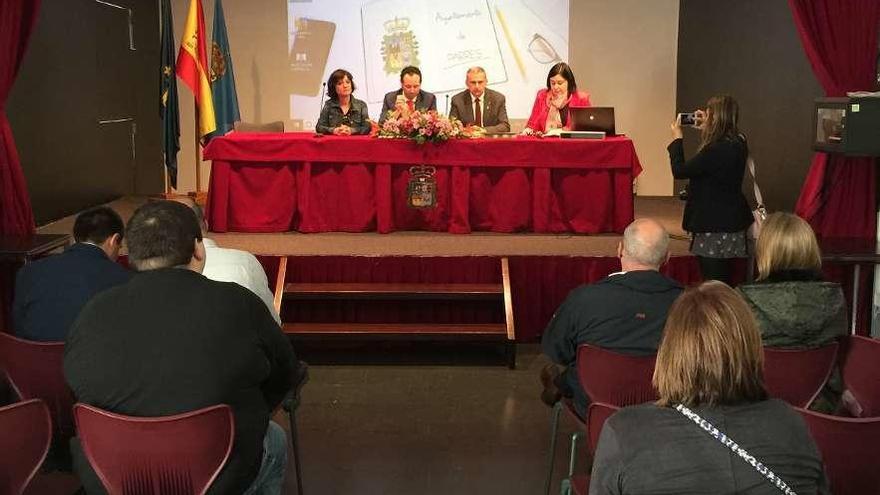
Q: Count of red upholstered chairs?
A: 8